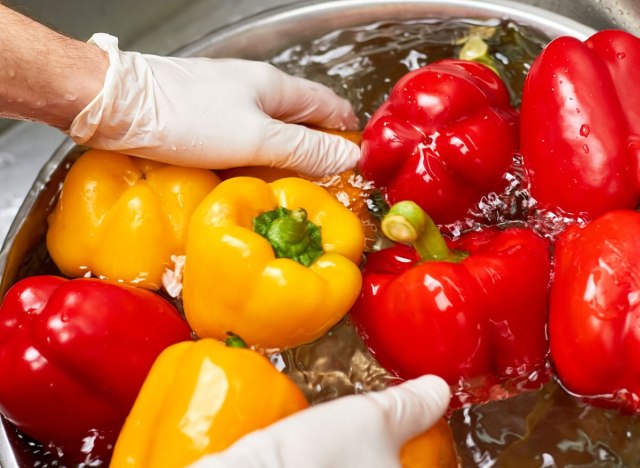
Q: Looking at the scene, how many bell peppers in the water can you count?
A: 10